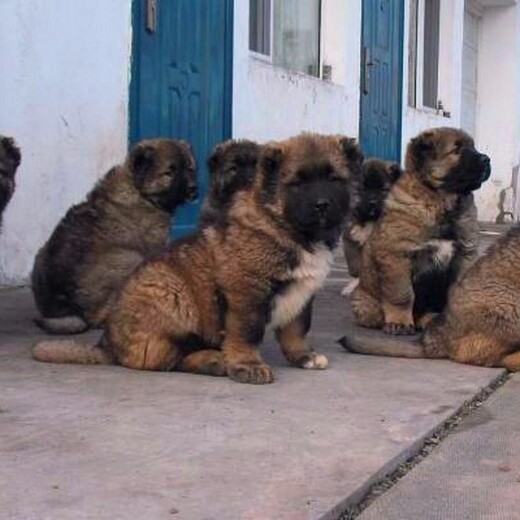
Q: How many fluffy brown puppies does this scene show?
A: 7